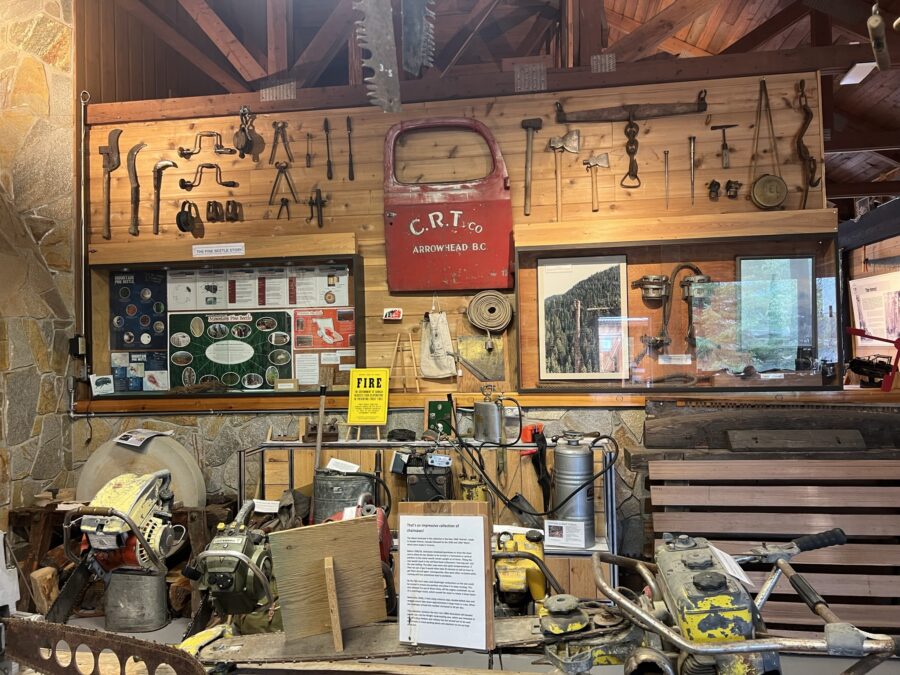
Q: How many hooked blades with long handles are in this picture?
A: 3